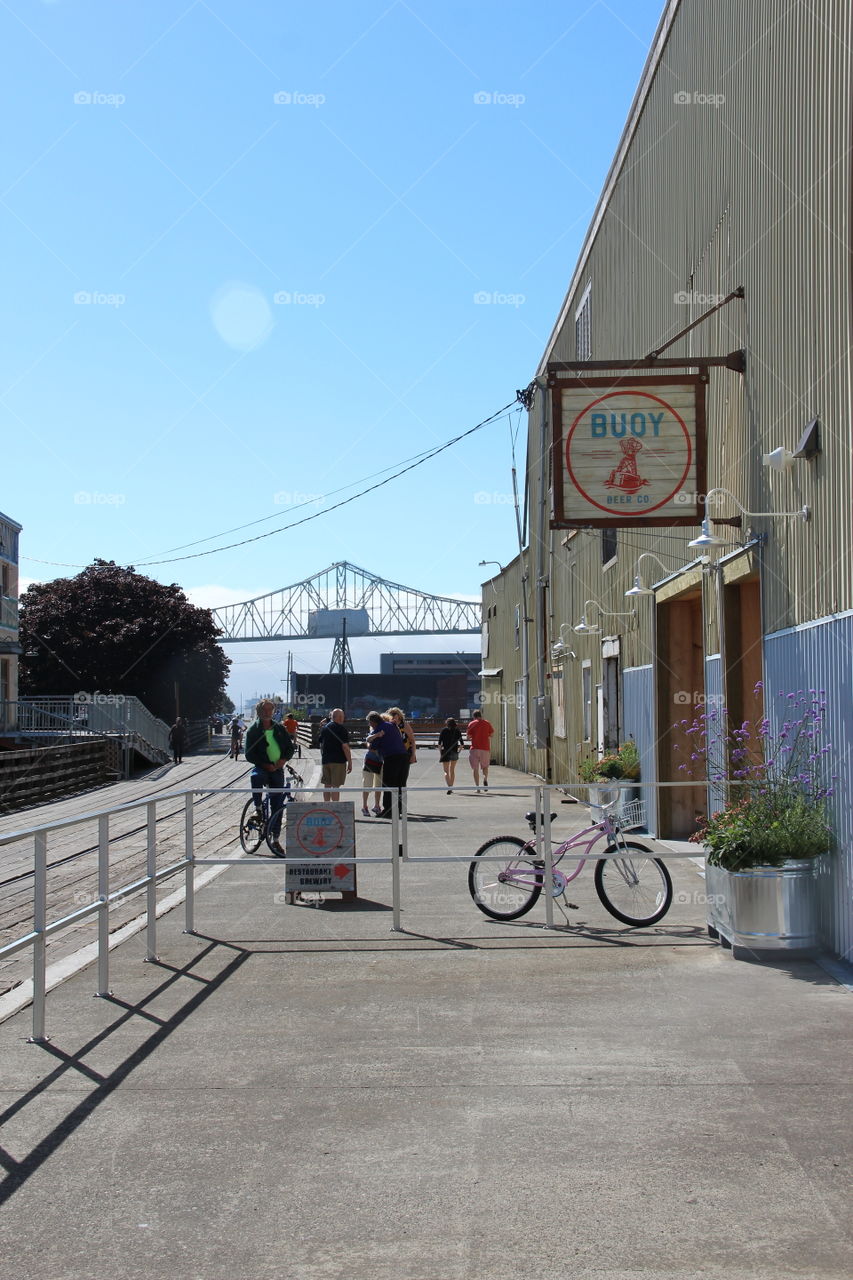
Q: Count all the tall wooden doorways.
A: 2